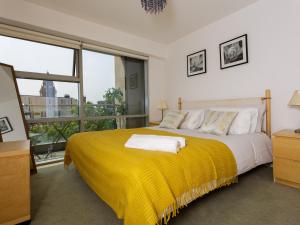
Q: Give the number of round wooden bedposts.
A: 2